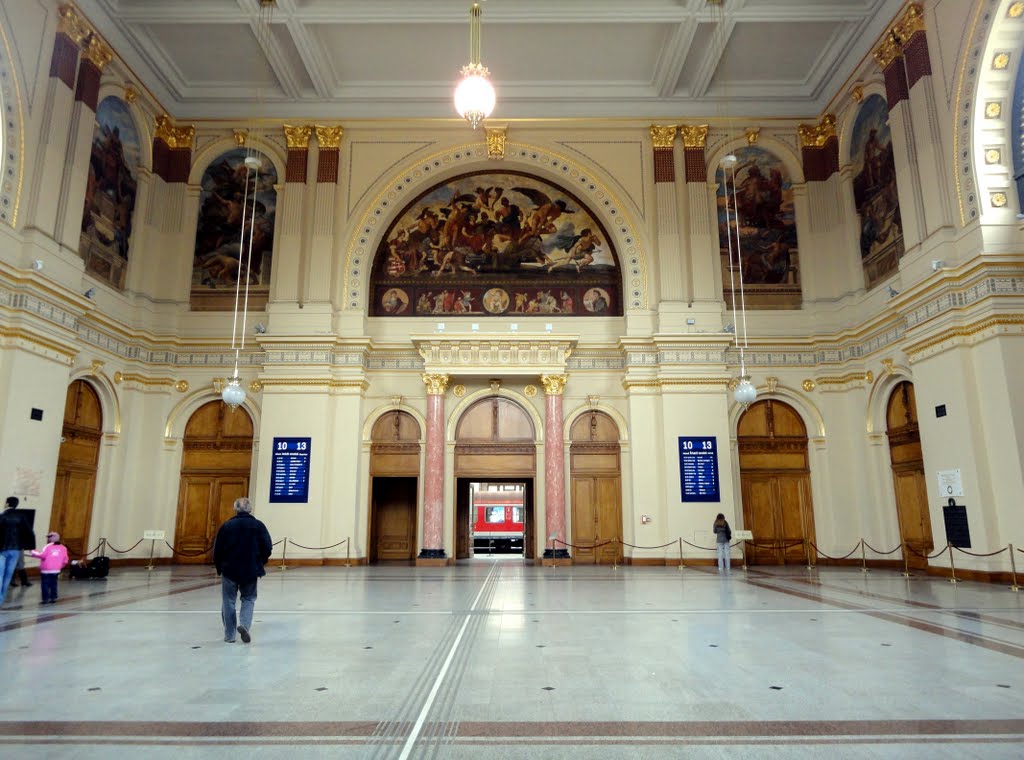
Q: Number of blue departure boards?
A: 2